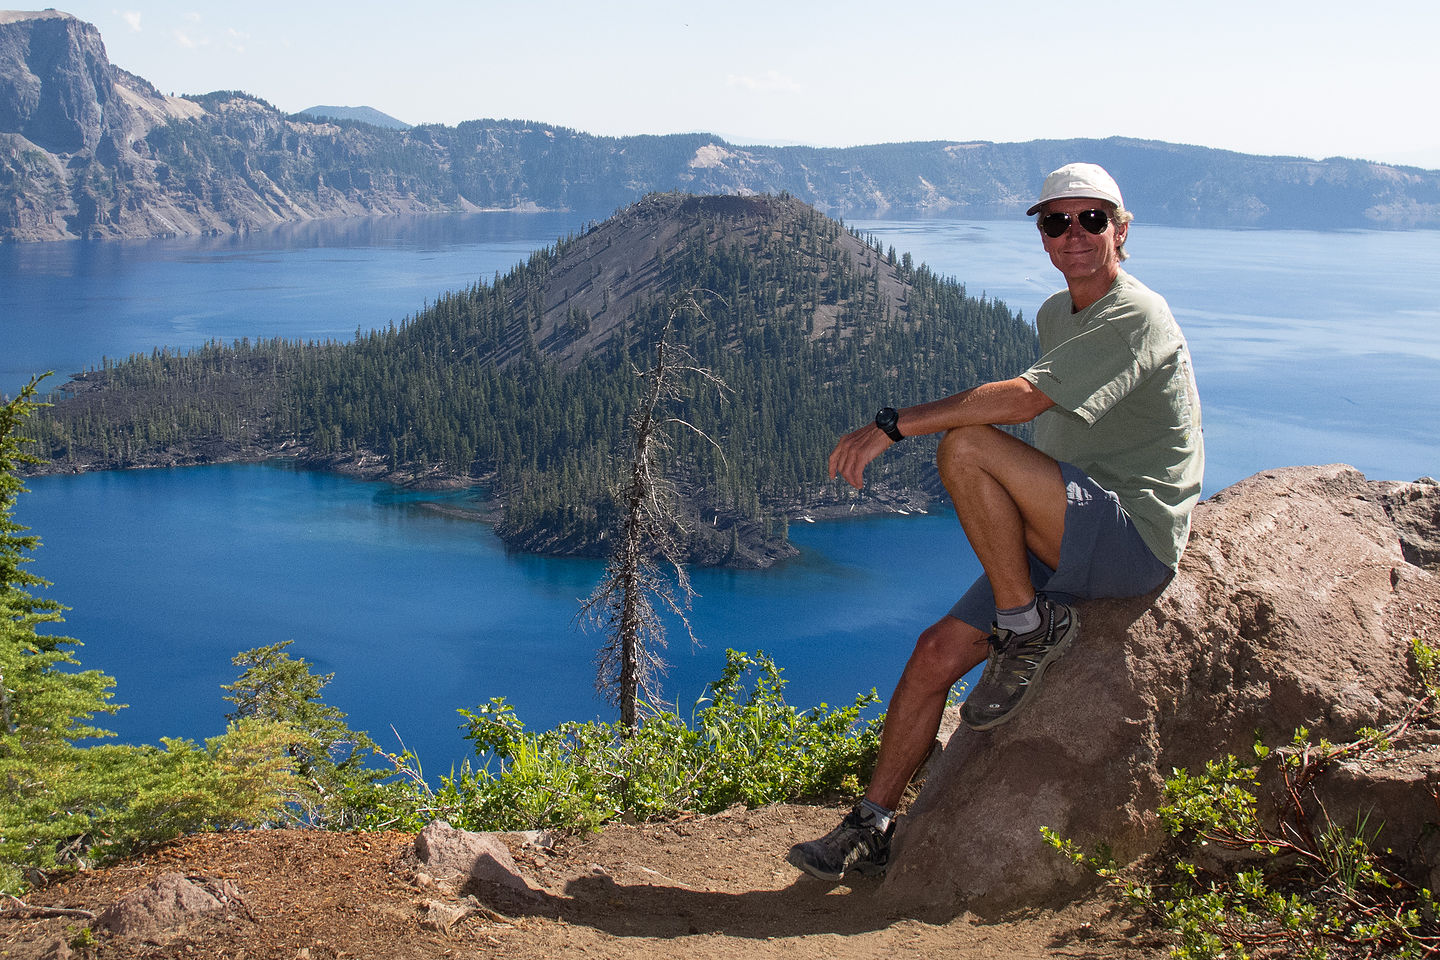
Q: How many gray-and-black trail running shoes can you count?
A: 2